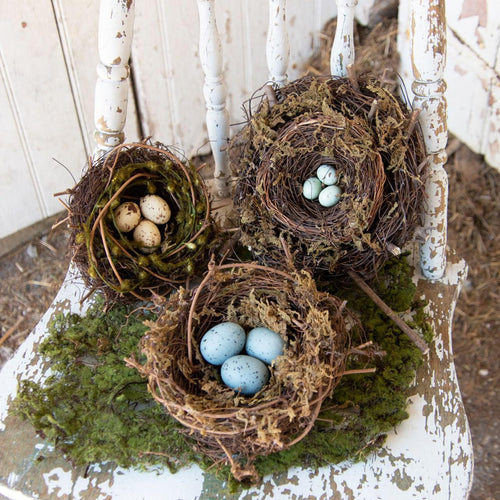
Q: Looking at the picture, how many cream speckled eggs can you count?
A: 3